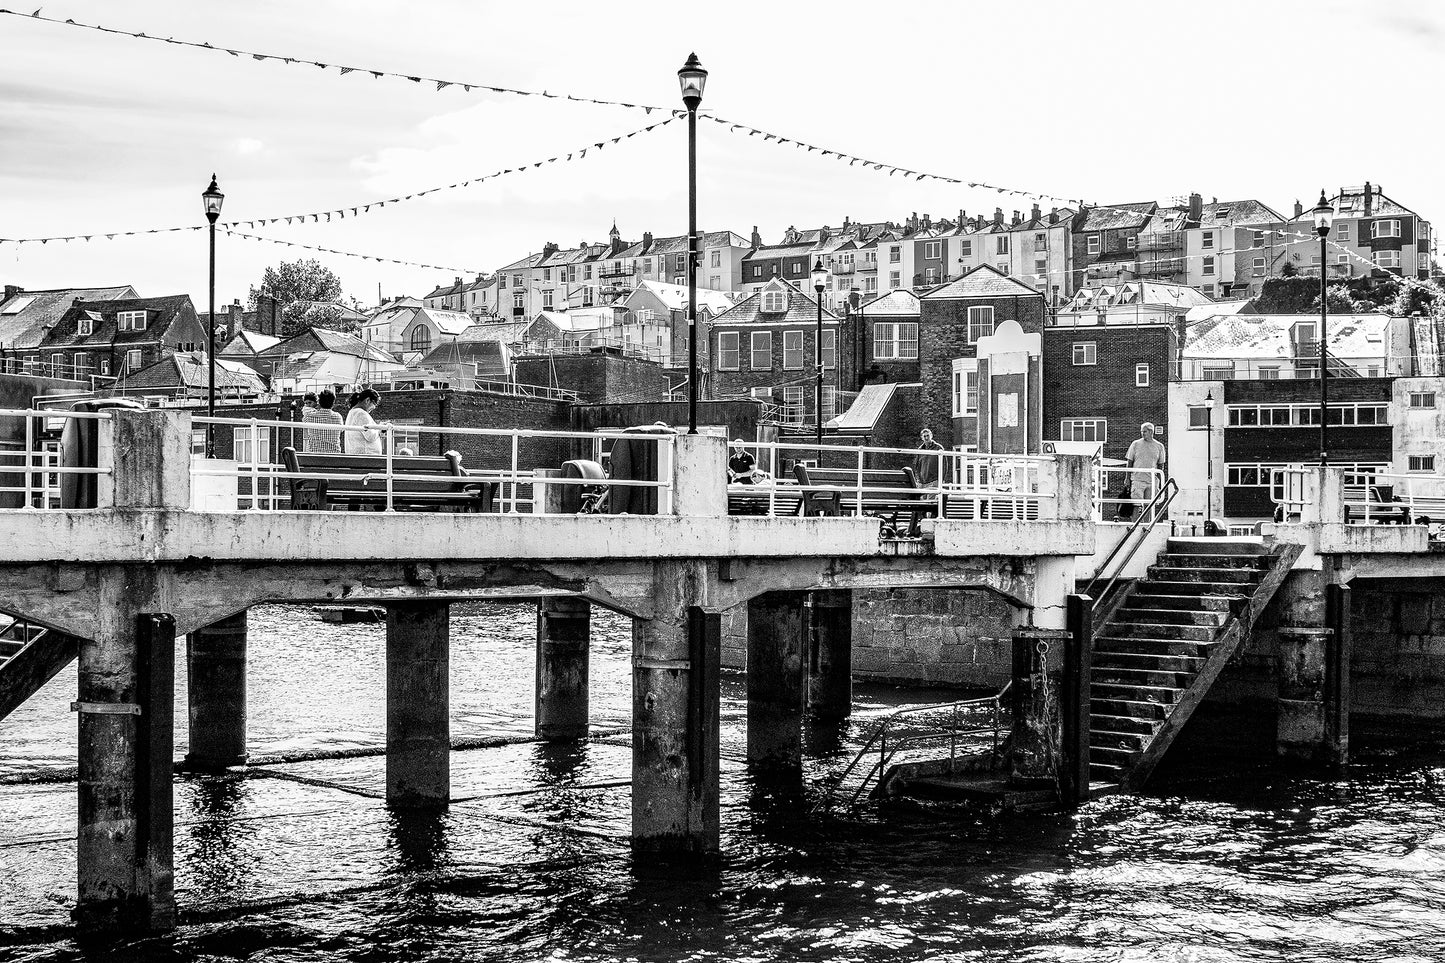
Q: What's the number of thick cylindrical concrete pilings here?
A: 9